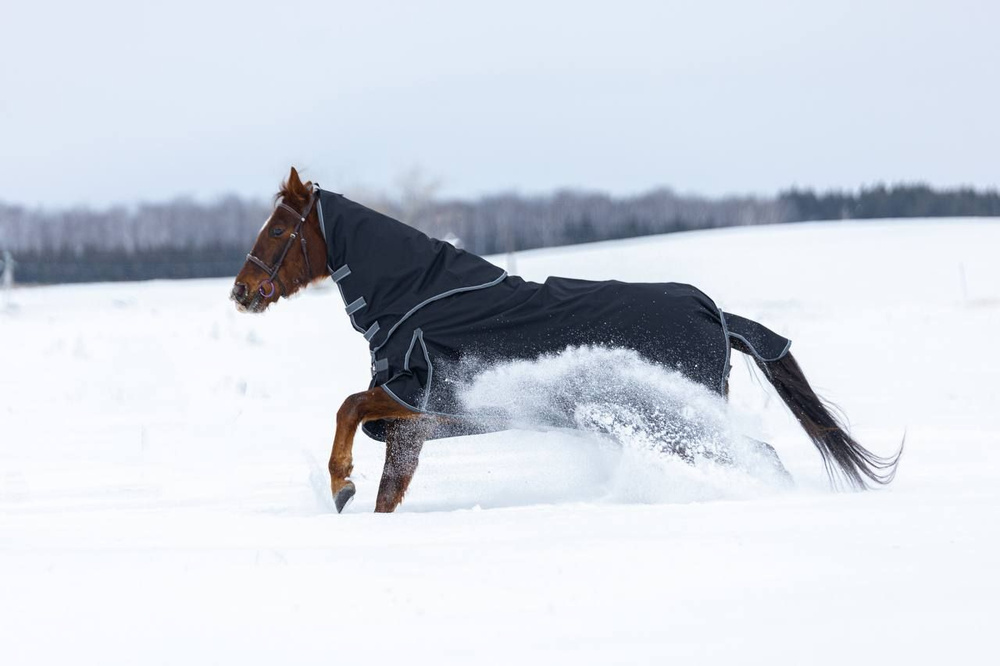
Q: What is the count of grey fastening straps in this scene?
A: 4